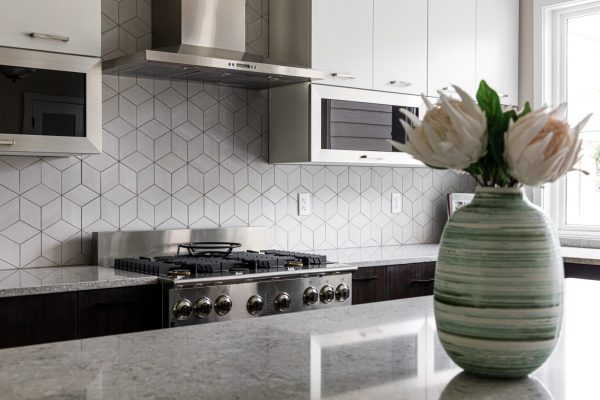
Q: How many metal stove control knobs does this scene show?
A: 8